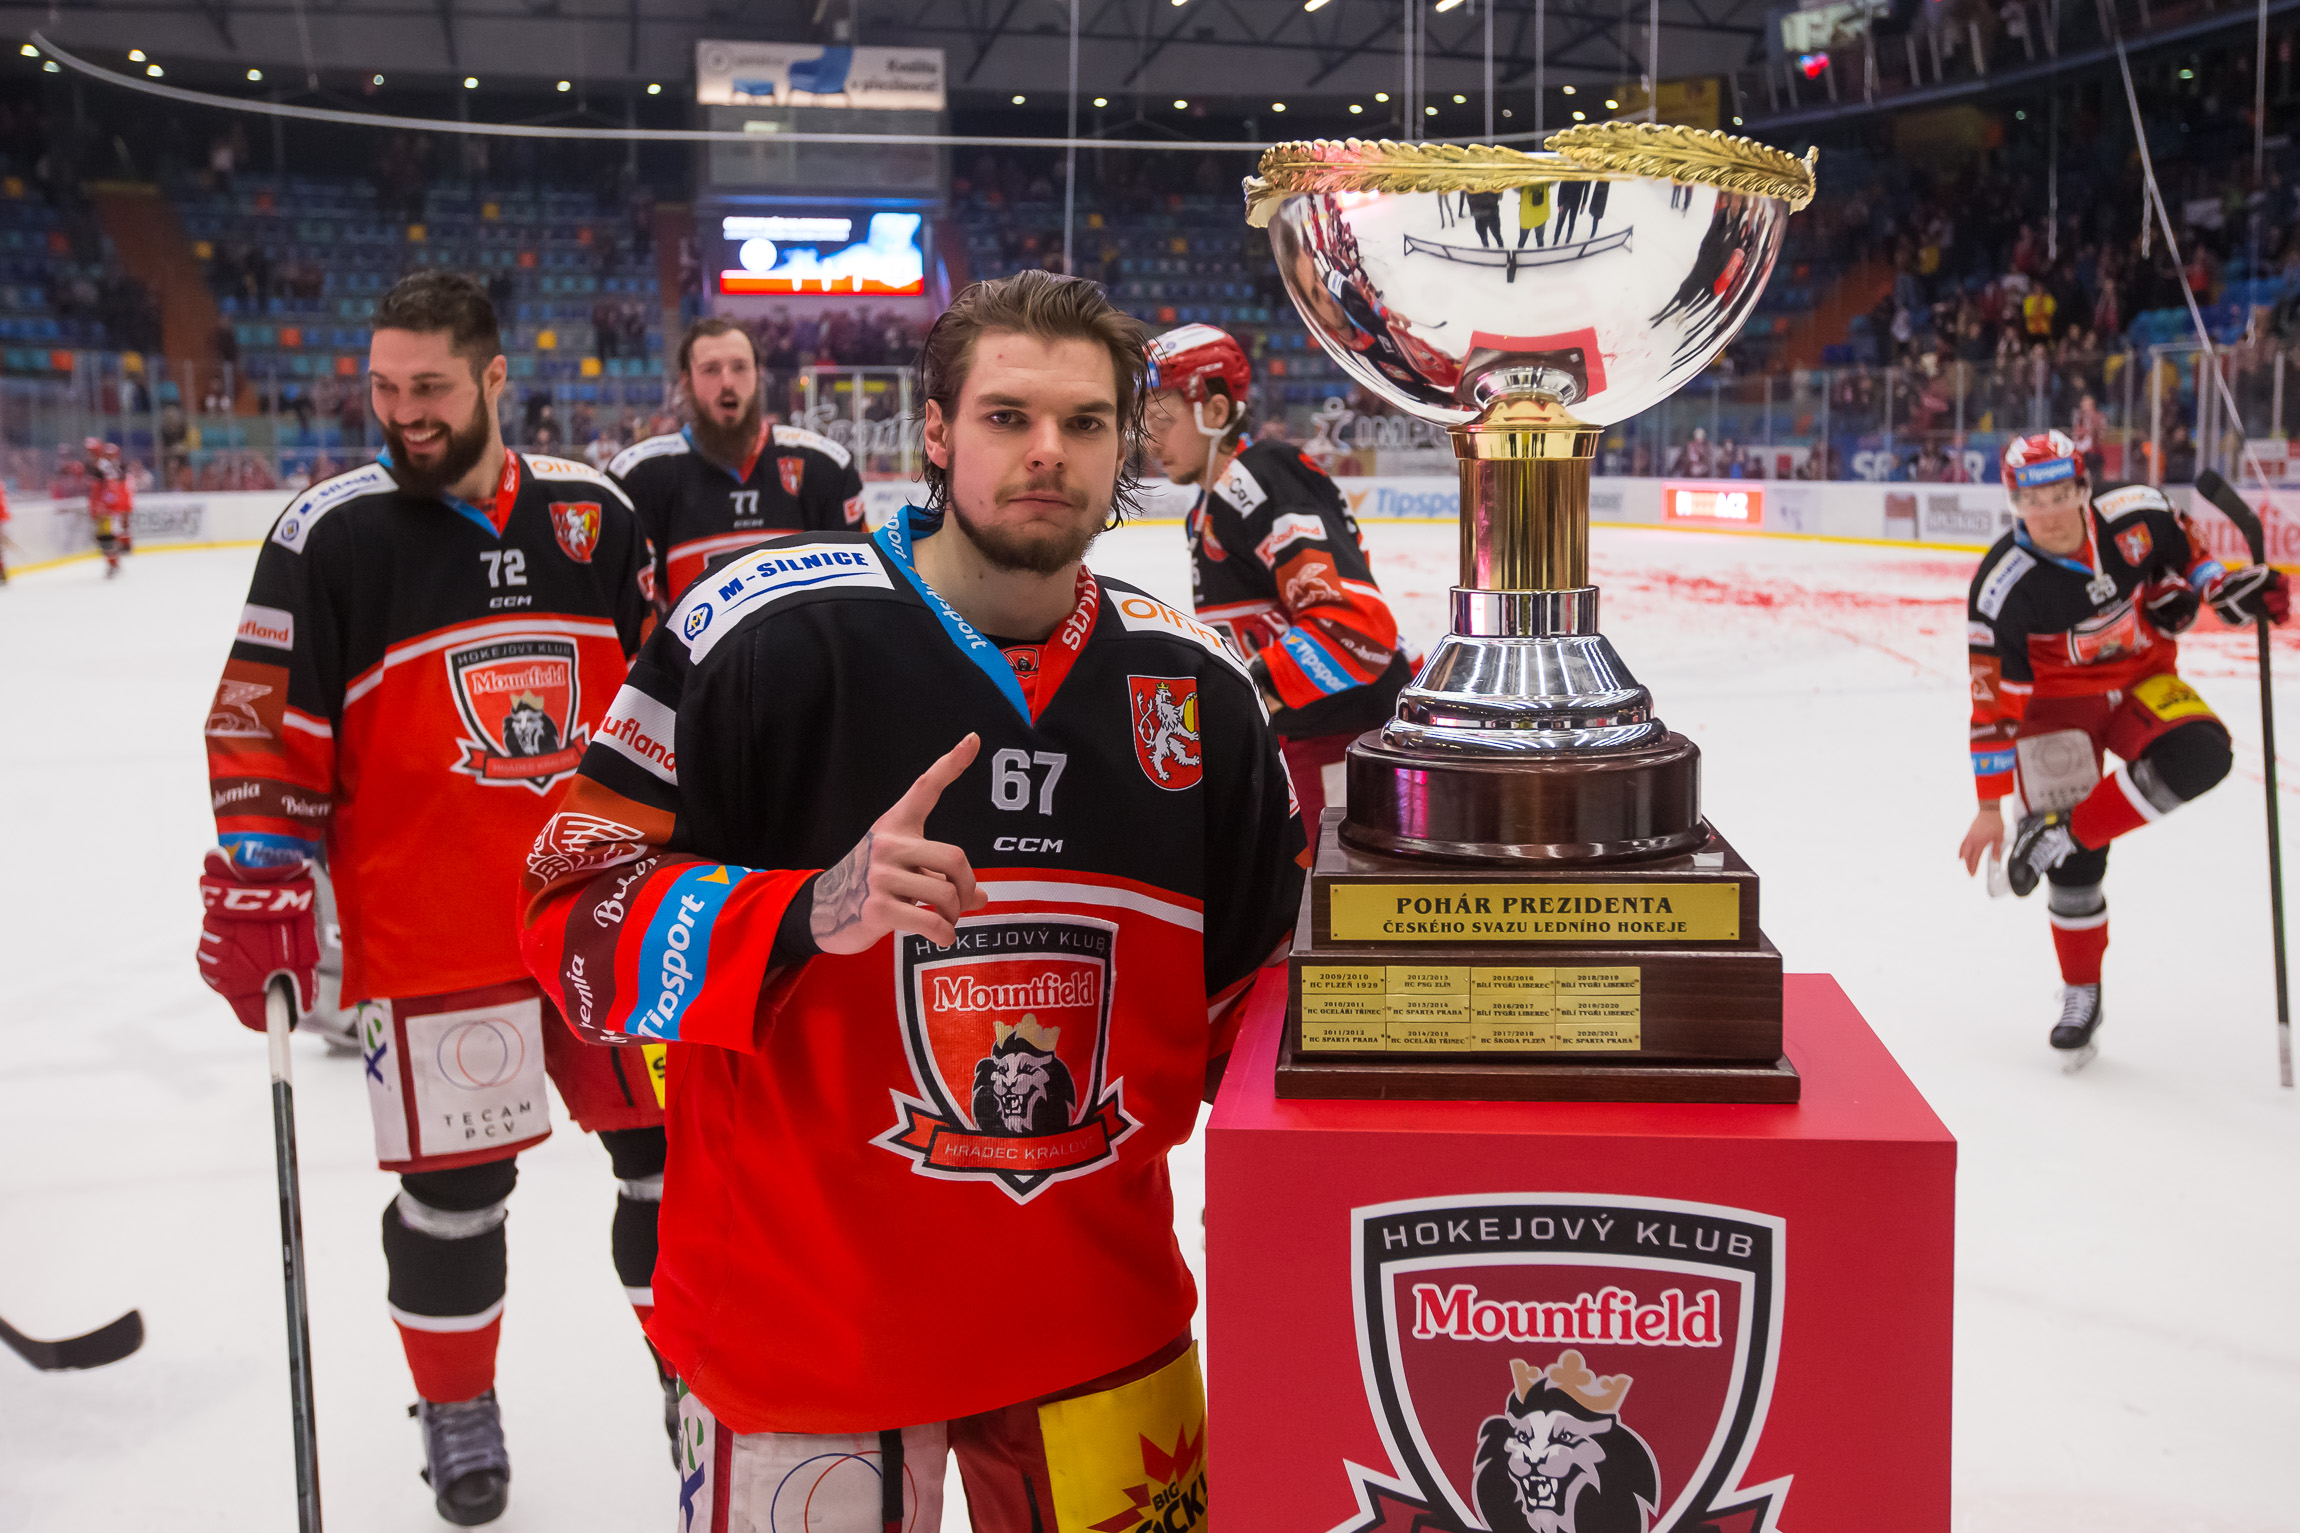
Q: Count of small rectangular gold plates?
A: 12